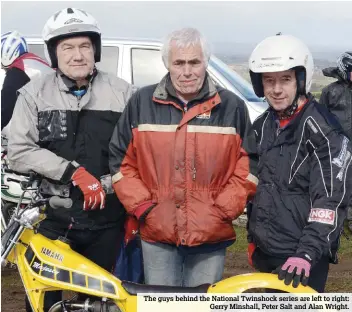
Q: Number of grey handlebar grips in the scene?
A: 1